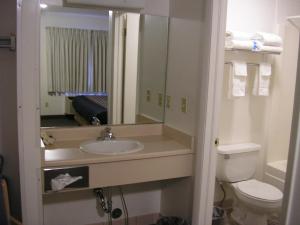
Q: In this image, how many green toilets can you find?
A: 0